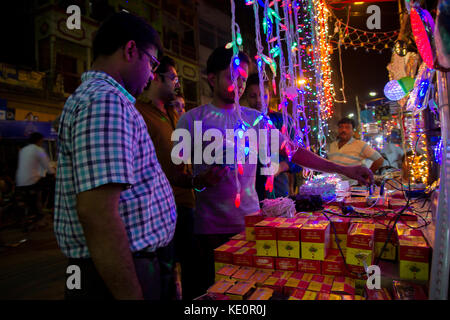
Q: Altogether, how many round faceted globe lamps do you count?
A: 1